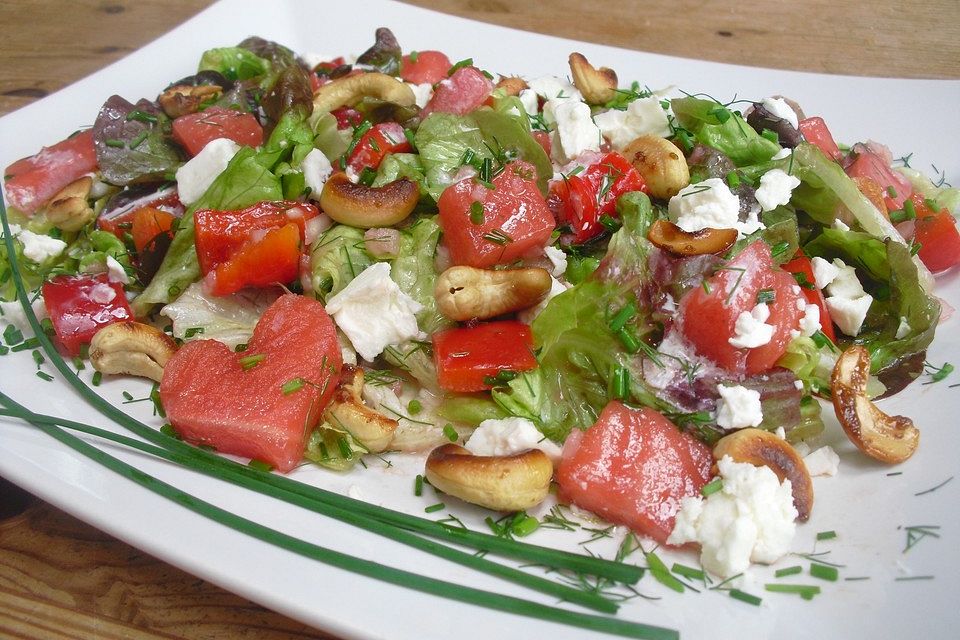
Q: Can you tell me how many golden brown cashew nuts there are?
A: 13